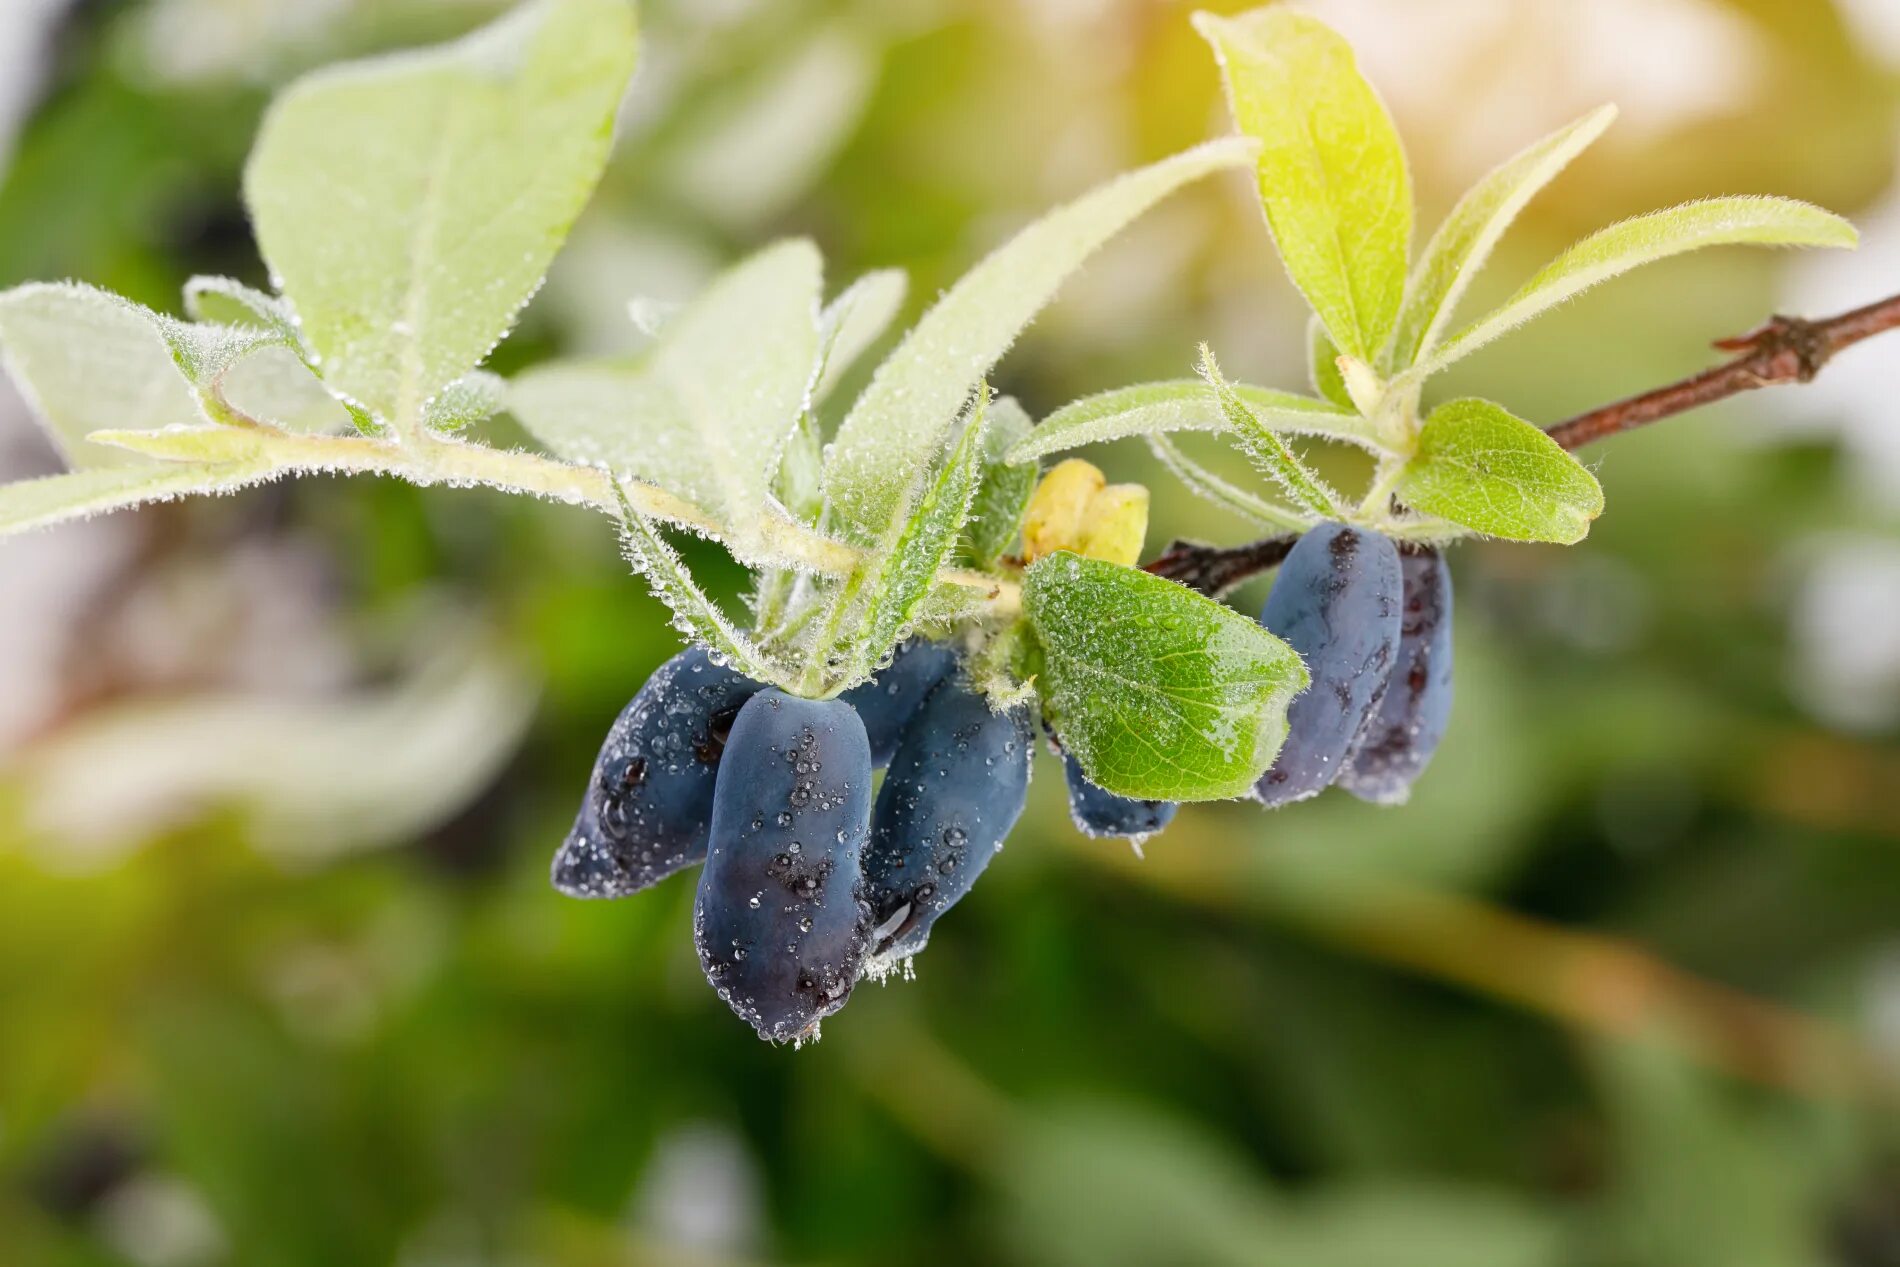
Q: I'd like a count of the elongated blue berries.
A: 7